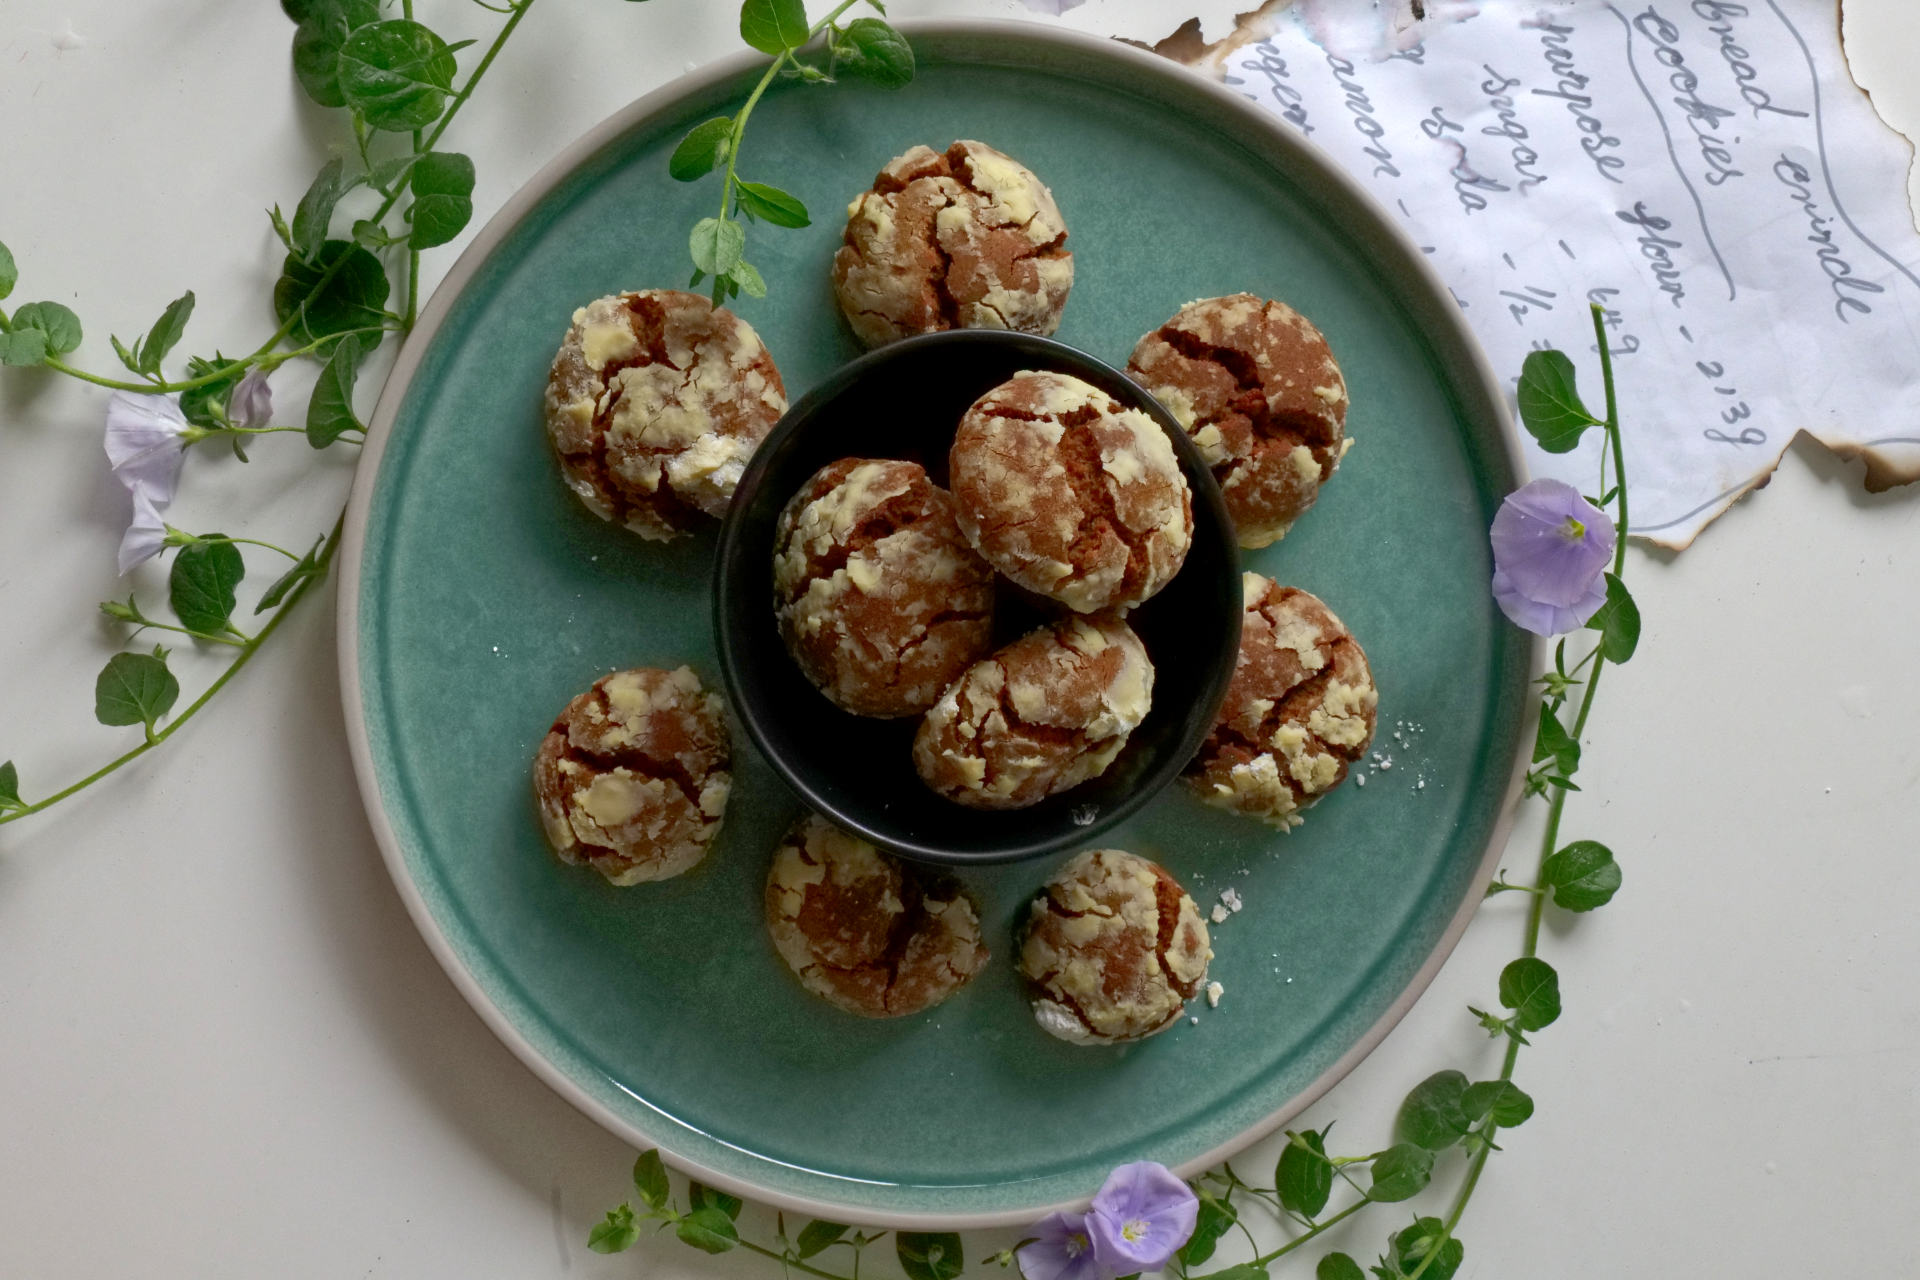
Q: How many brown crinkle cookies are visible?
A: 10